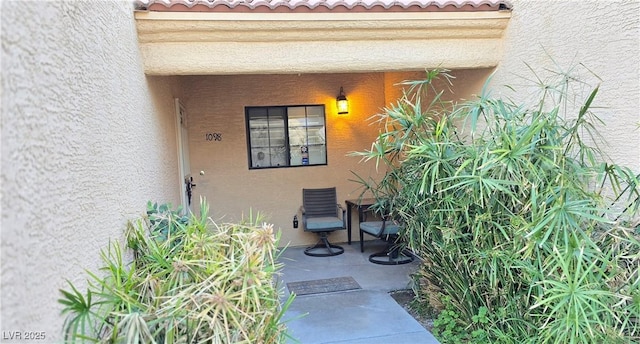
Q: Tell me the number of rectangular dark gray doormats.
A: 1